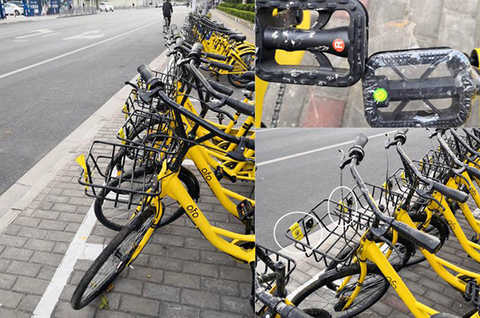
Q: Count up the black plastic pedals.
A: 2